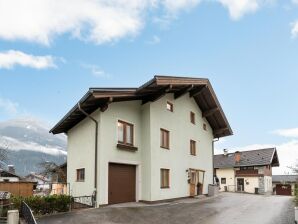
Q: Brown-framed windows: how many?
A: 8